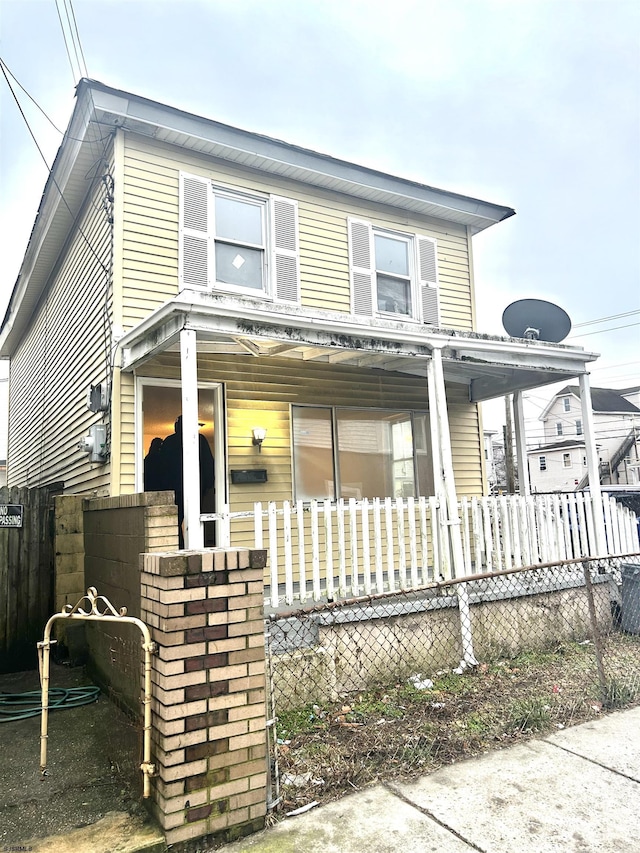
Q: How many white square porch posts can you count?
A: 4